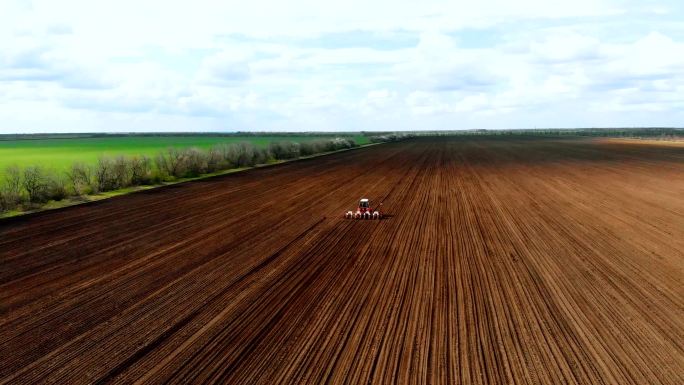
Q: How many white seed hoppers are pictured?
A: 4